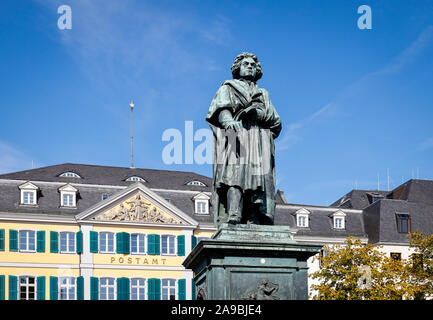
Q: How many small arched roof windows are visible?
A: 3